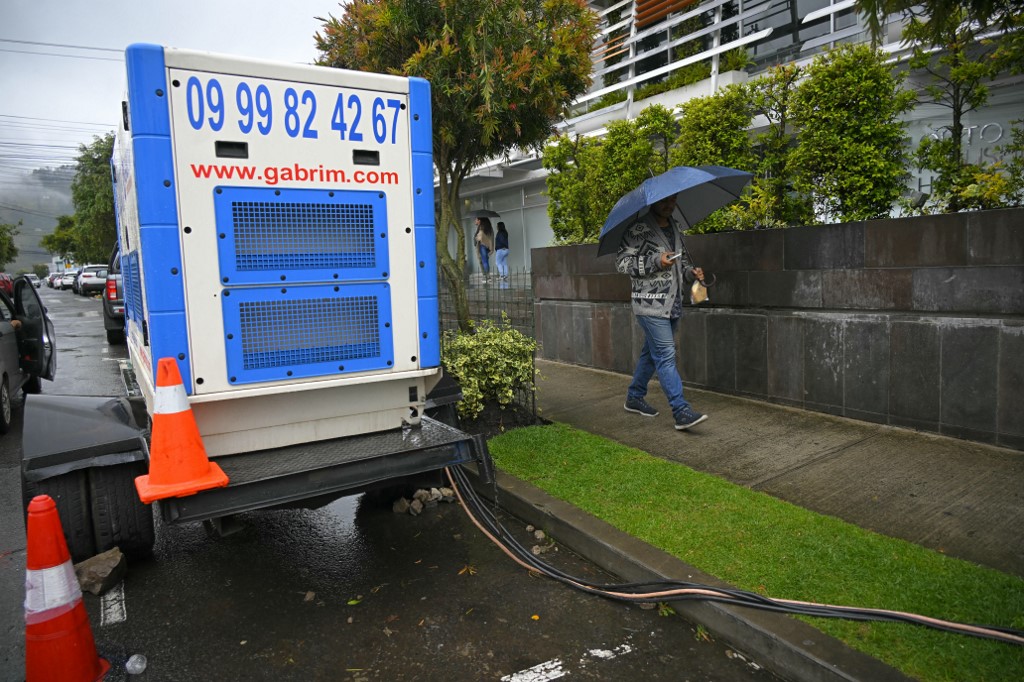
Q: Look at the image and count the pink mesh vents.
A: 0